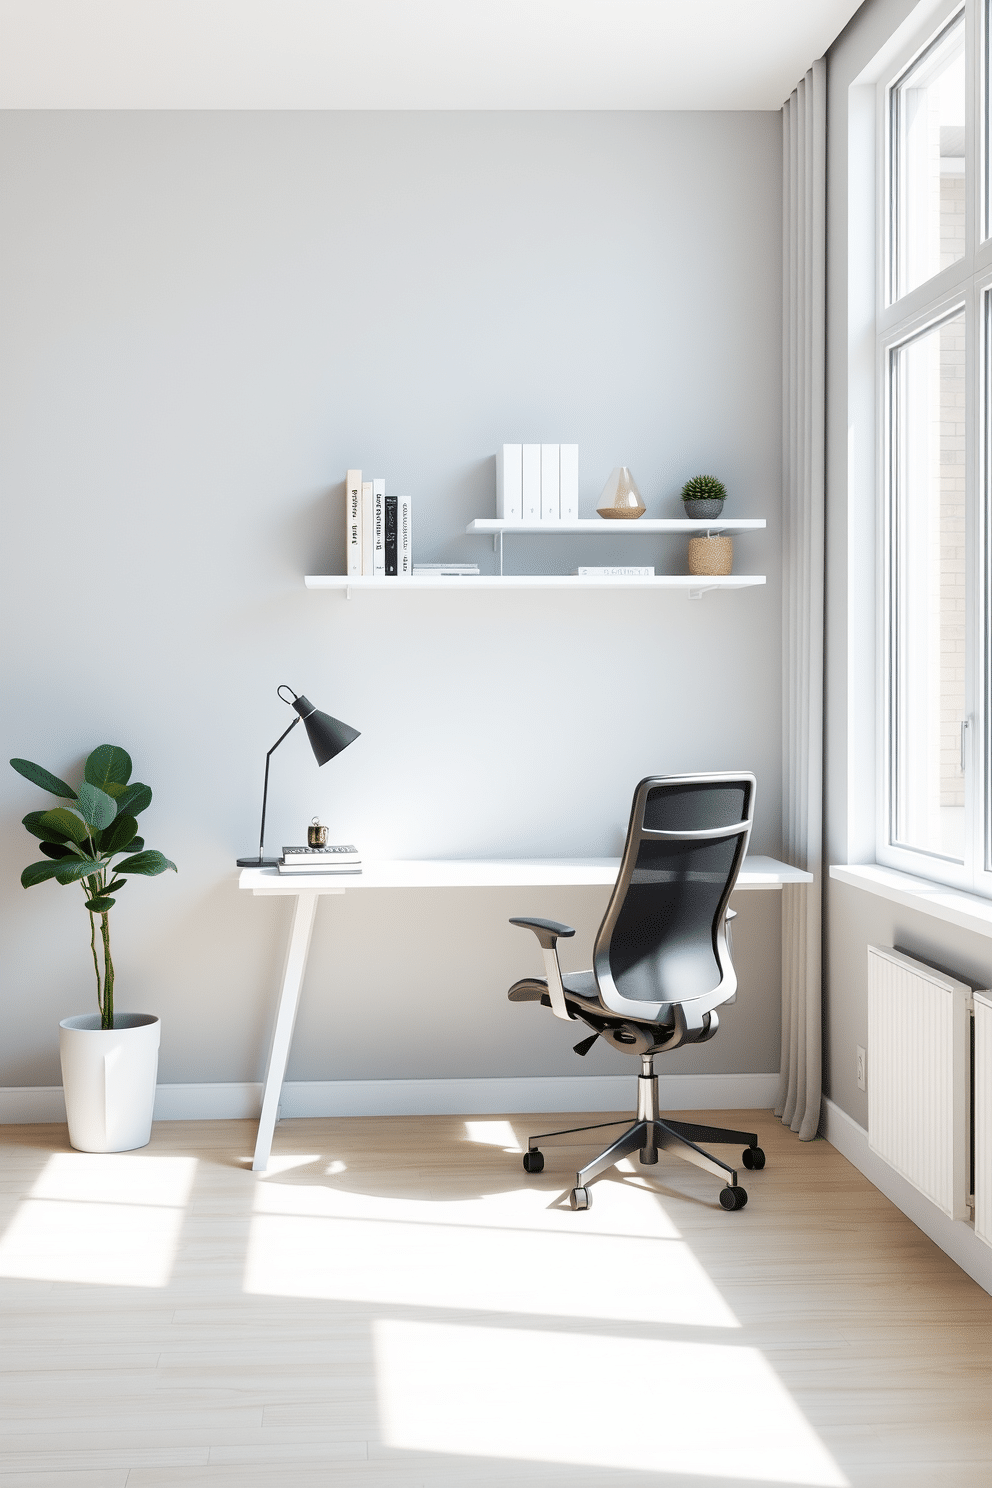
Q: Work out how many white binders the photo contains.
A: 4